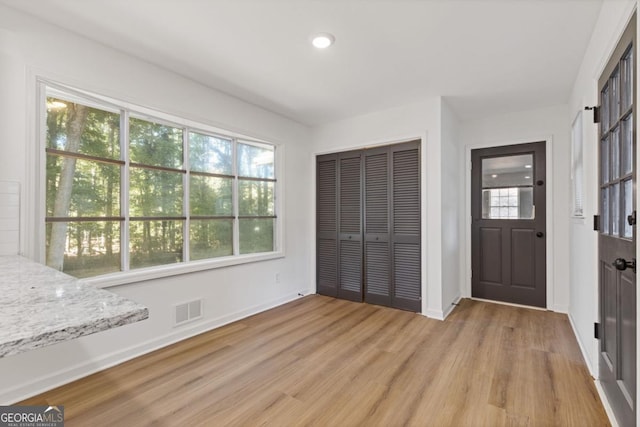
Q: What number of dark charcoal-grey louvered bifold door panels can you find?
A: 4